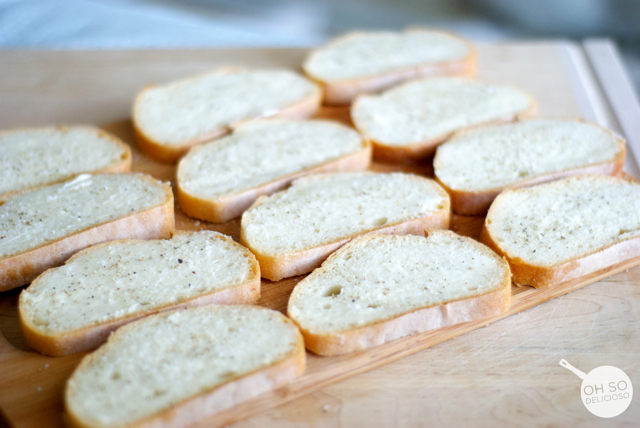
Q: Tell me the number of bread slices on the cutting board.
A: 12